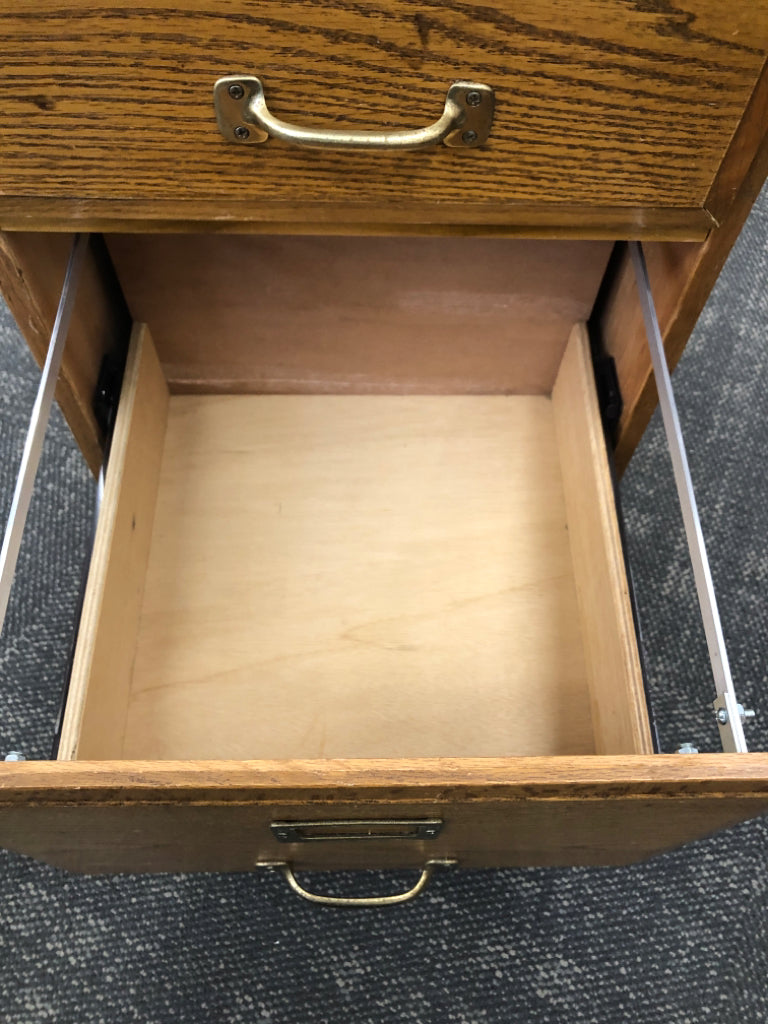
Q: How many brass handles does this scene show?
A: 2